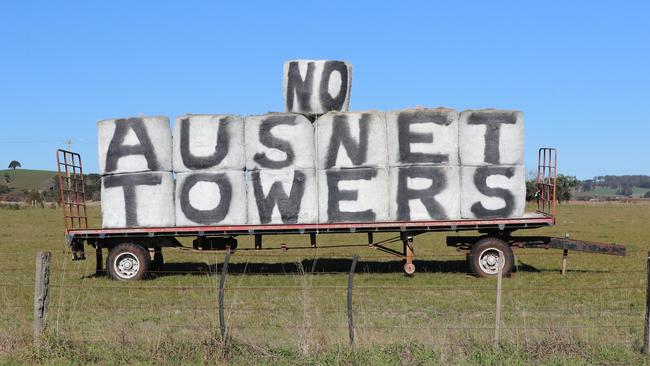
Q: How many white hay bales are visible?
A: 13